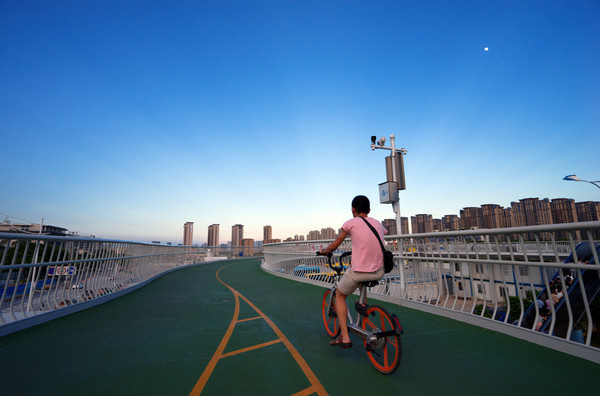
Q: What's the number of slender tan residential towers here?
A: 4